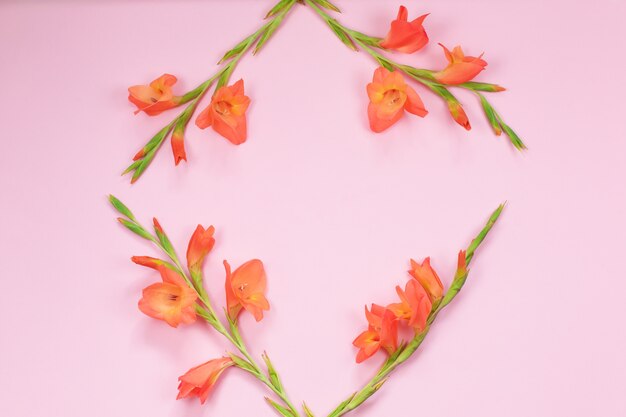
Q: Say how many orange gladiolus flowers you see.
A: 12